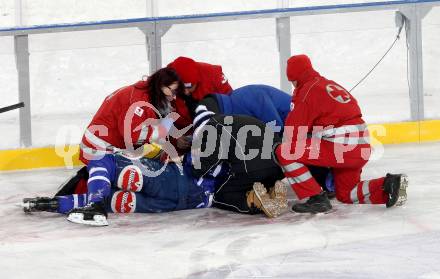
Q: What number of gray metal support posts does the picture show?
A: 4